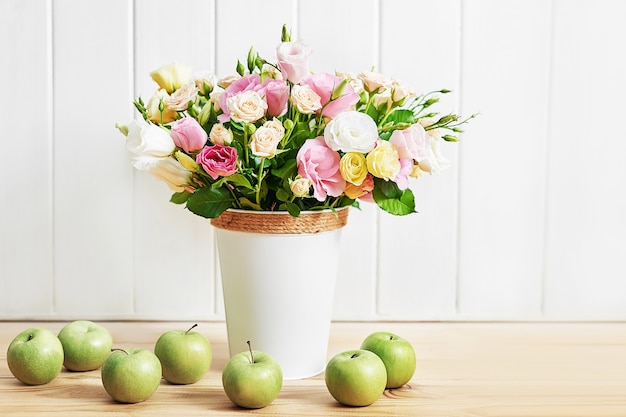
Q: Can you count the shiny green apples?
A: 7